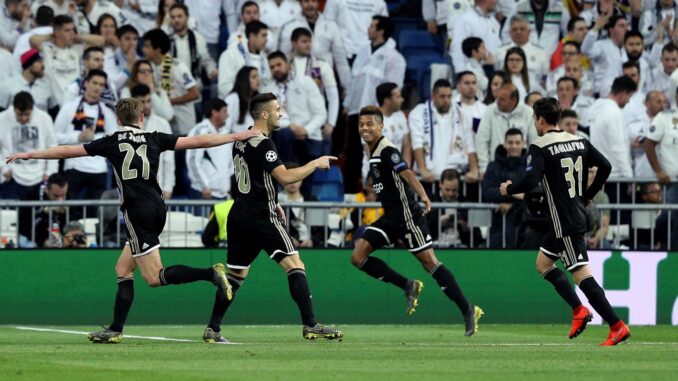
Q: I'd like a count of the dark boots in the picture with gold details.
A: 6